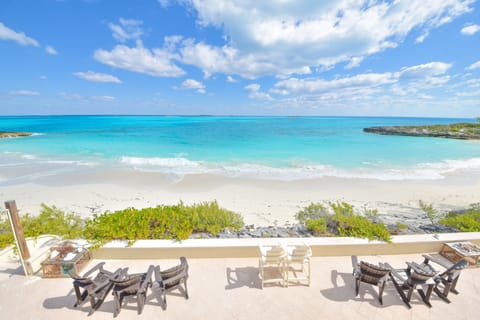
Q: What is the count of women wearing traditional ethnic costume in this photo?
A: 0